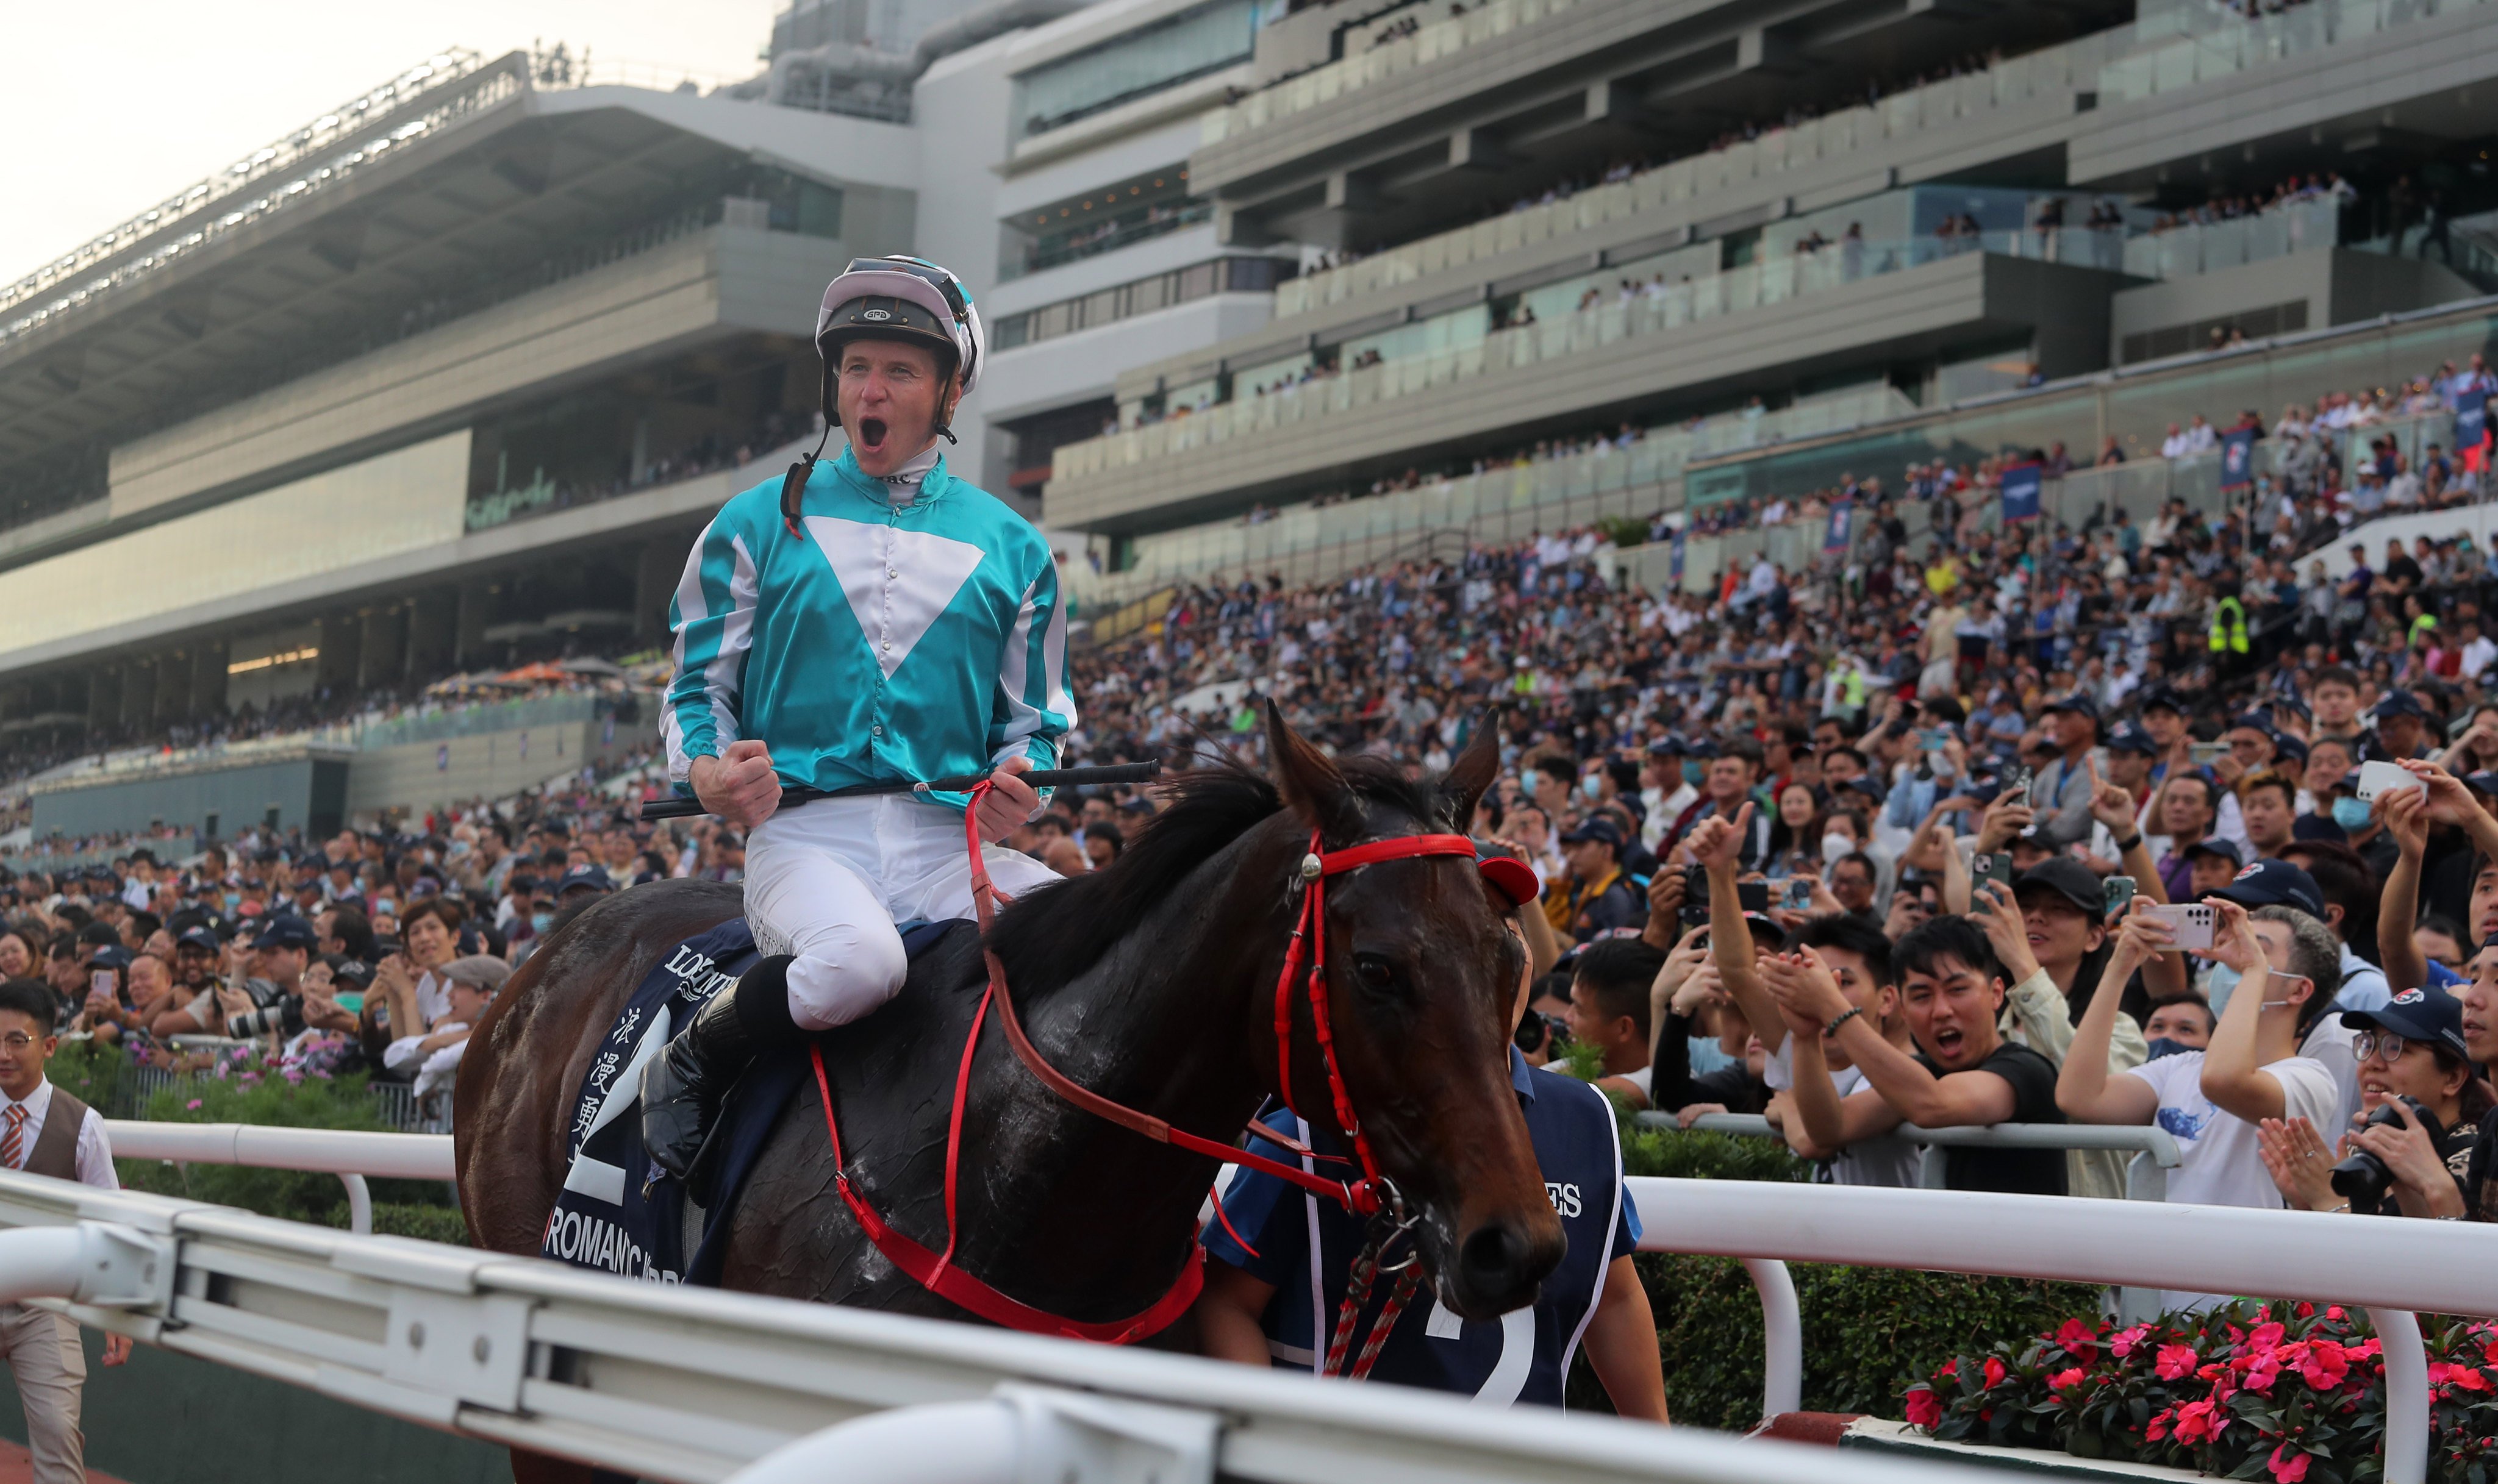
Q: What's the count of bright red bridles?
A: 1